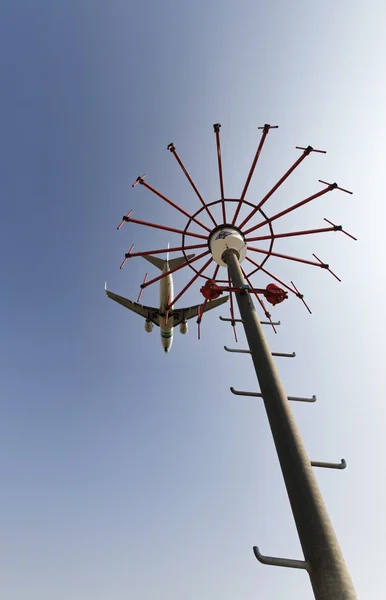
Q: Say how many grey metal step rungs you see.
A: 8